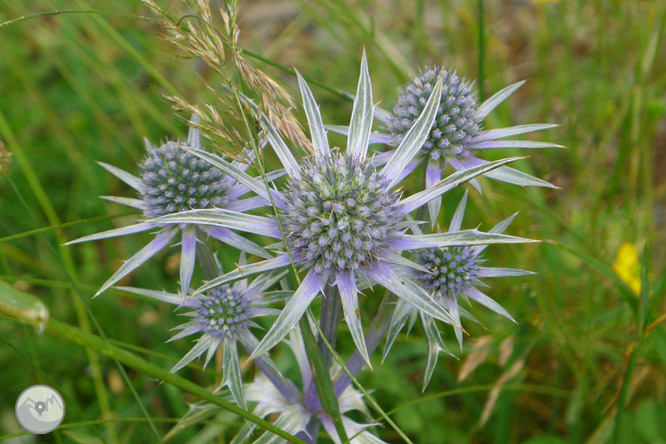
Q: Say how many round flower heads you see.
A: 5